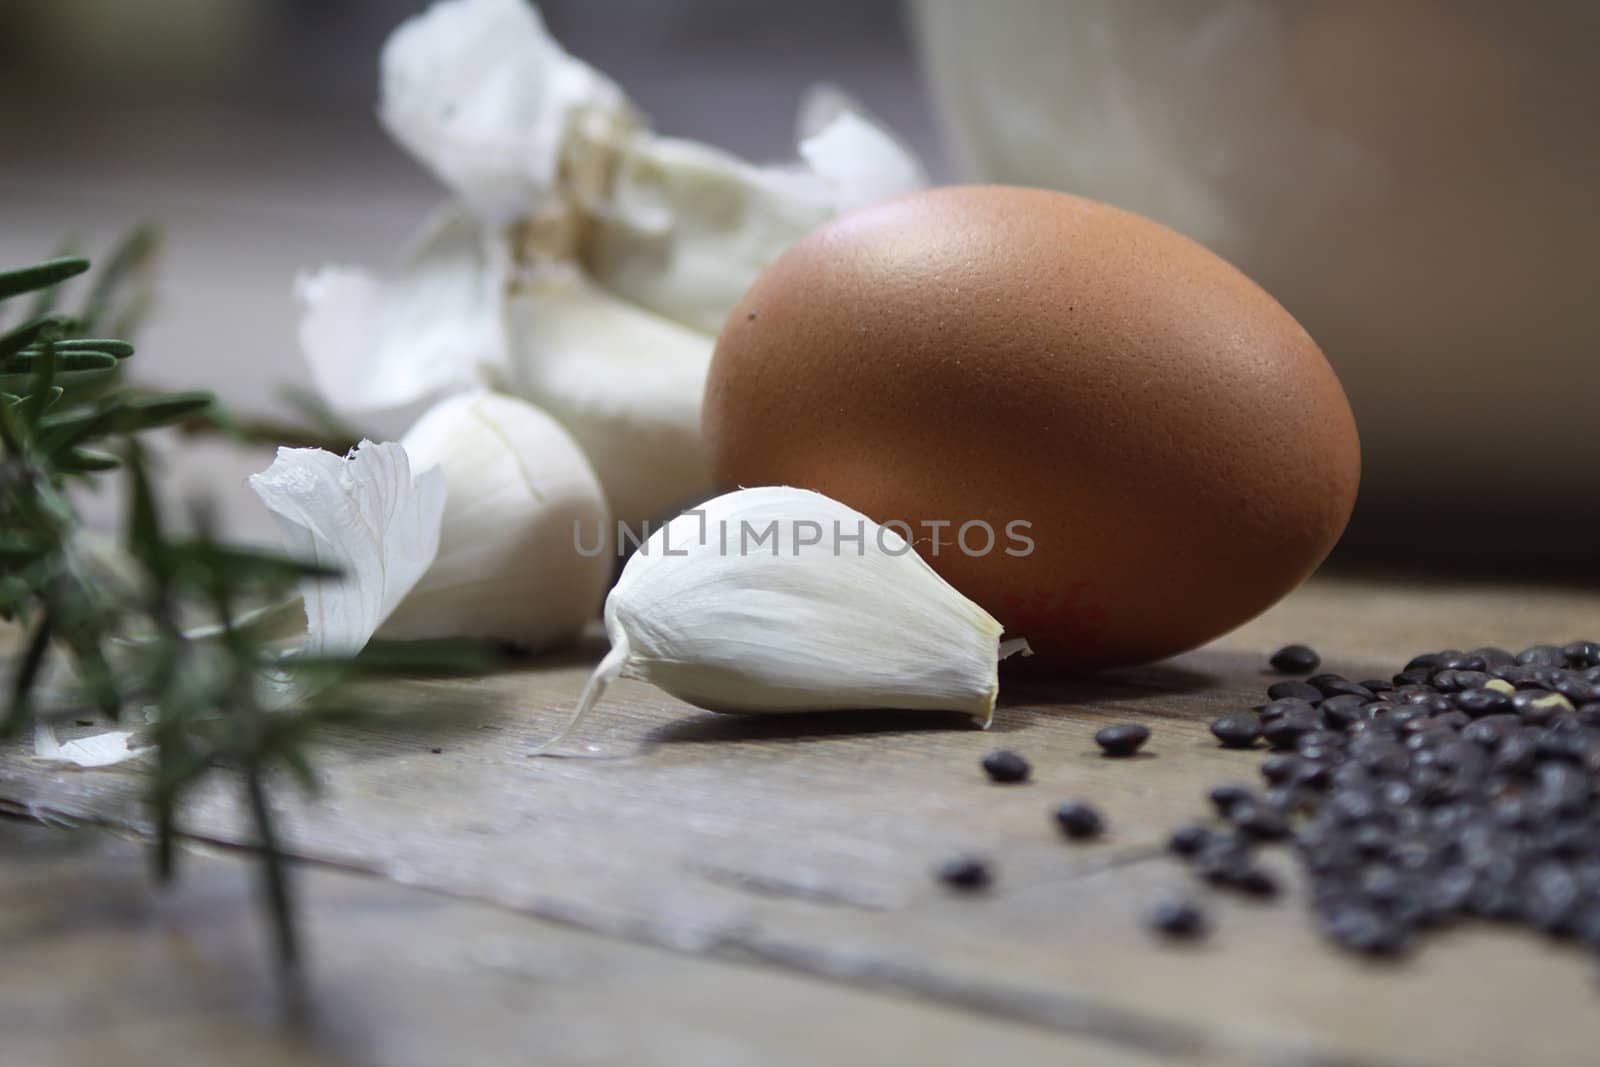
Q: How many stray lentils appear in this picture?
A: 6